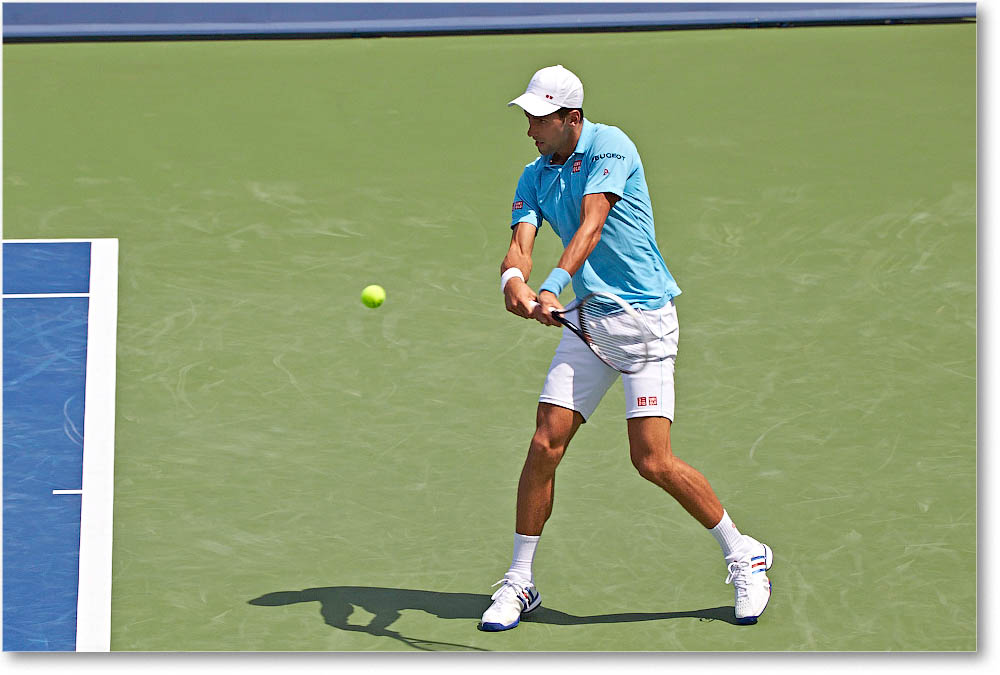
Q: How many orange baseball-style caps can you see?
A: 0